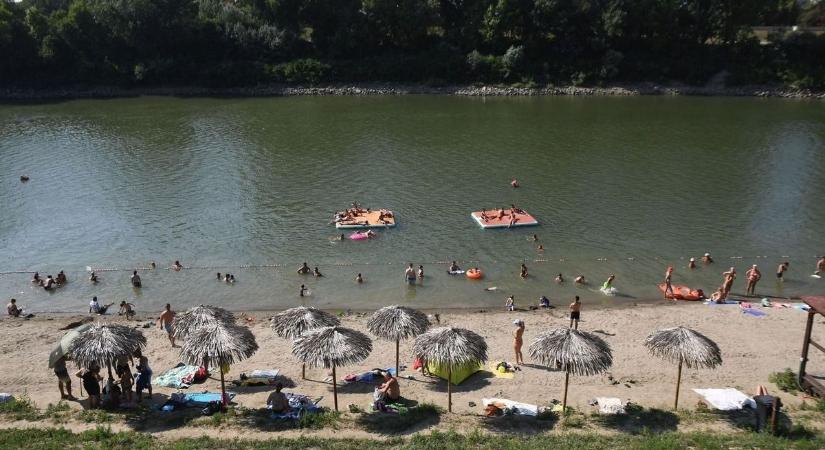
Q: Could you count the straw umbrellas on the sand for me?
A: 9